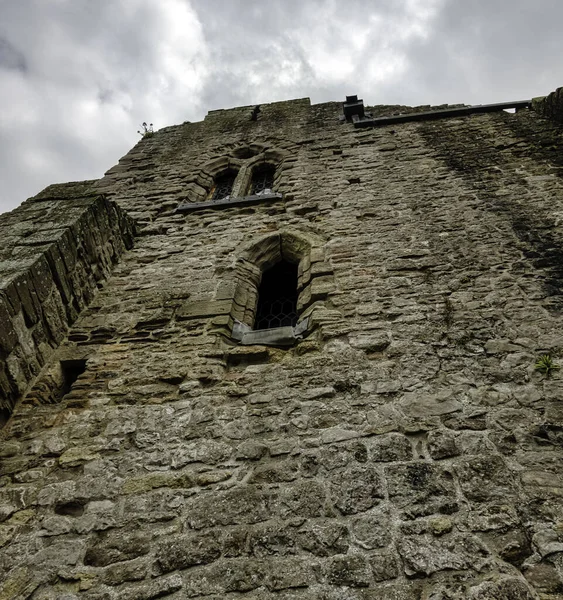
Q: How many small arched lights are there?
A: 2